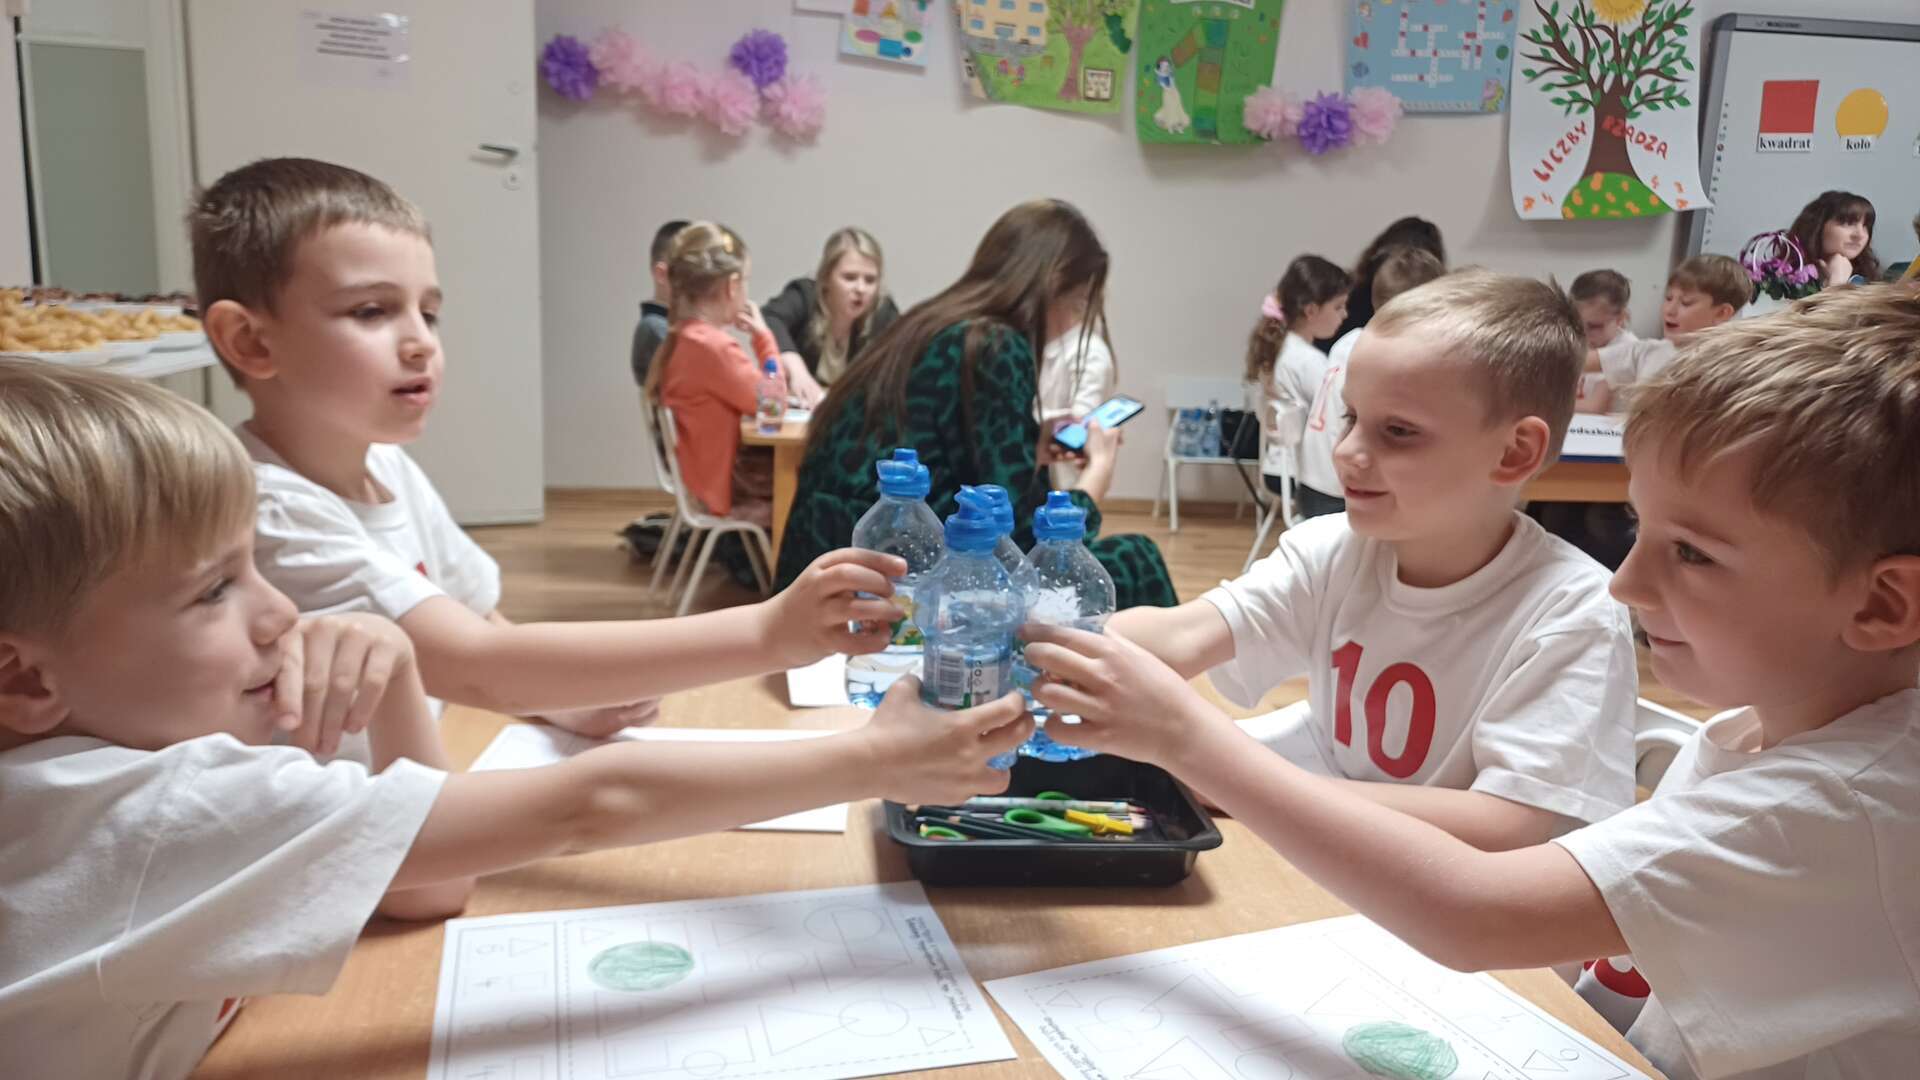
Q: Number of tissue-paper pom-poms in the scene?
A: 9